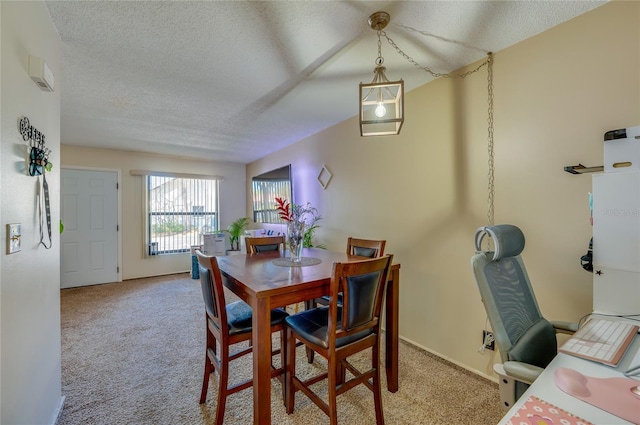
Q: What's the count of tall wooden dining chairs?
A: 4